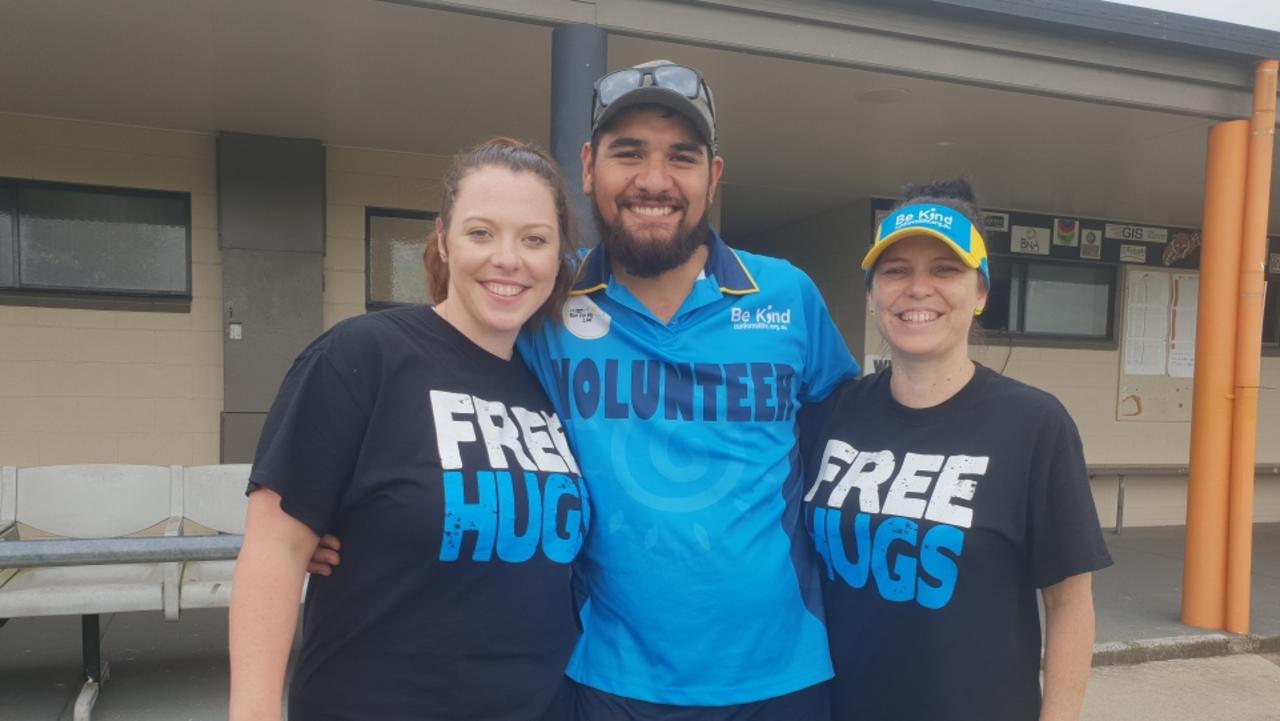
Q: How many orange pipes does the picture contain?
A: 2